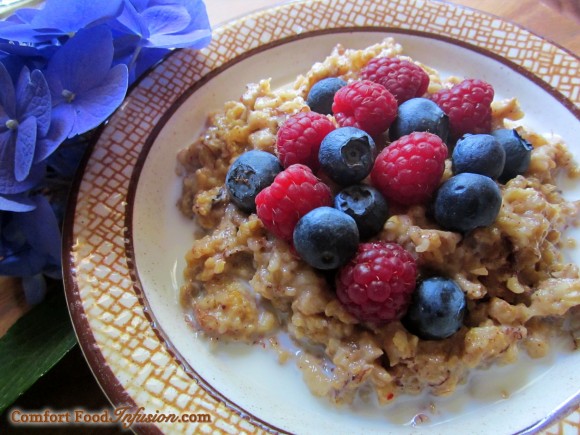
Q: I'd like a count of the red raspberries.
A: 7